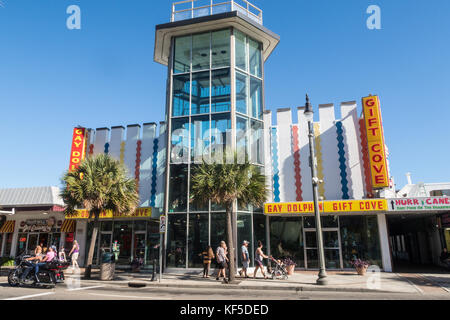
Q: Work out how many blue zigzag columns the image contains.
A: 4